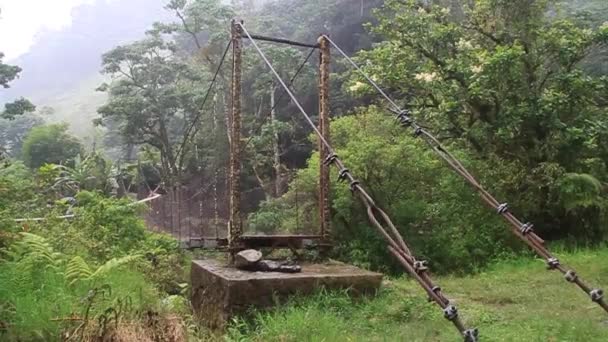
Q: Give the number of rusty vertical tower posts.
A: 2